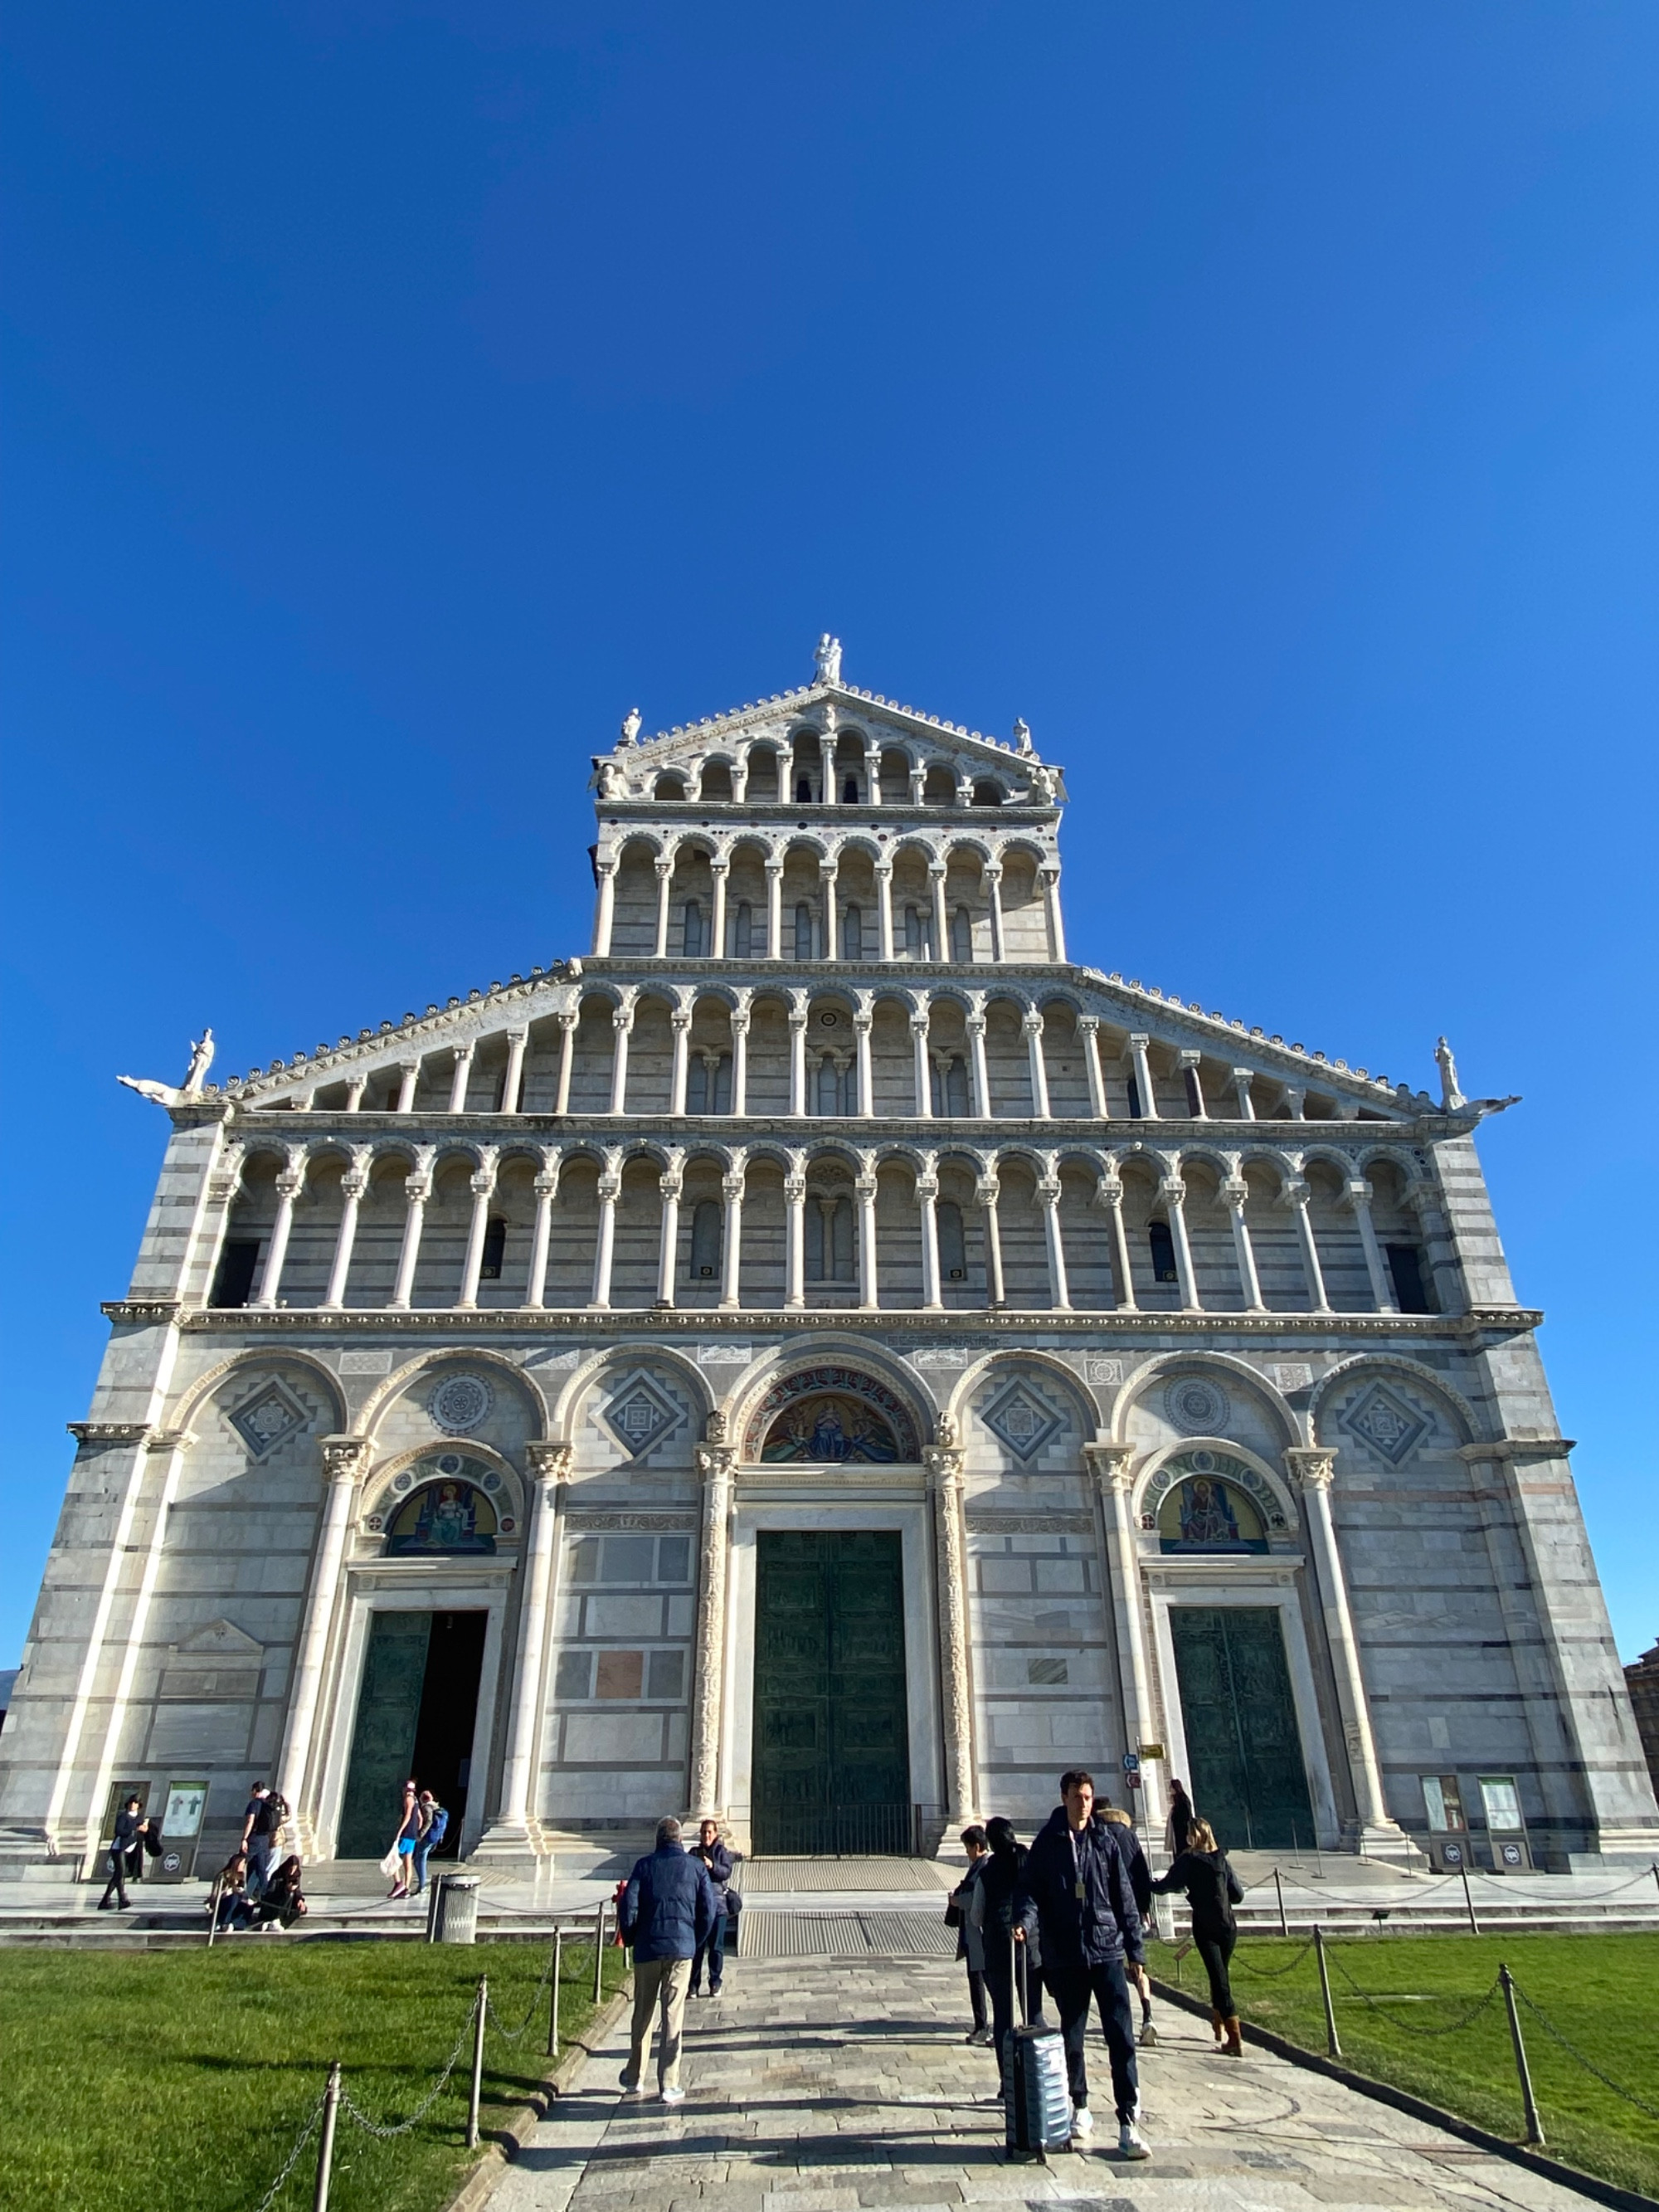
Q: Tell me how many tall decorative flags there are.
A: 0